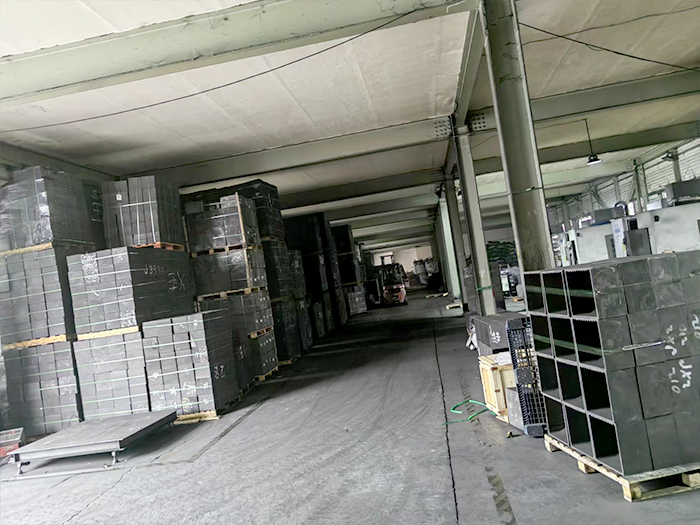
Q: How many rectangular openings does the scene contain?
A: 12